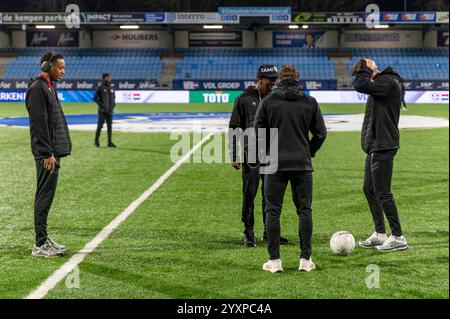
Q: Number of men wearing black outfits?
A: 5